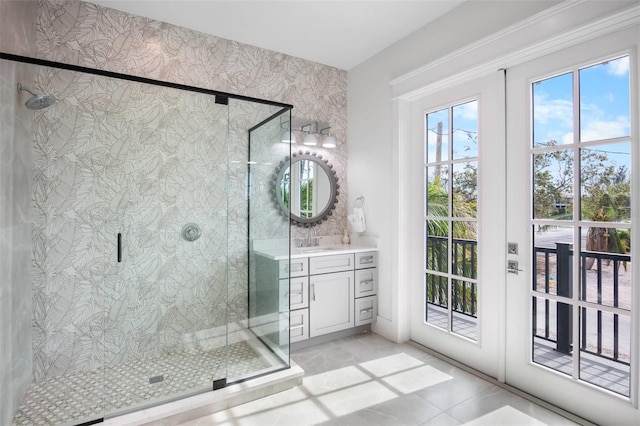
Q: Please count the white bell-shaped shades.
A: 3